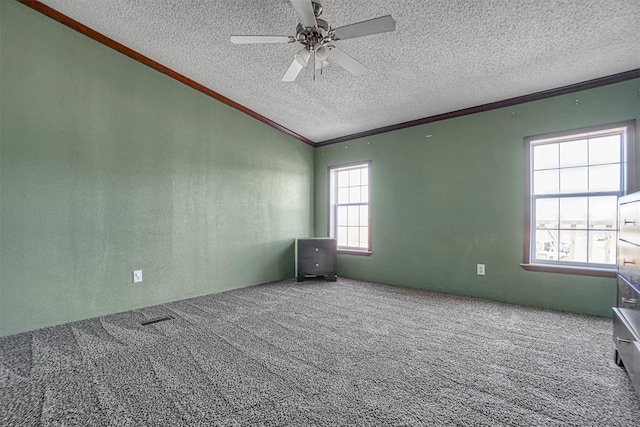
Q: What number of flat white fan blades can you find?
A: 5